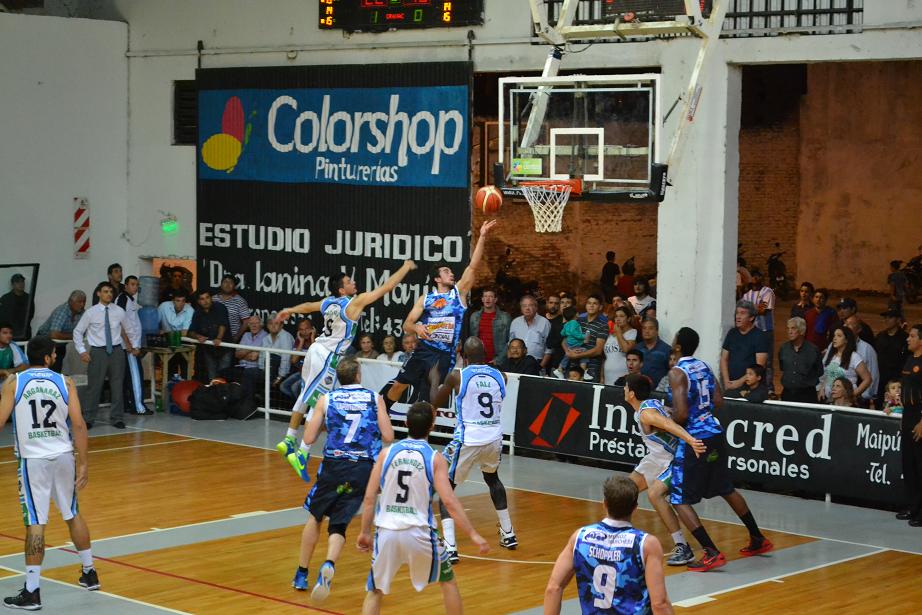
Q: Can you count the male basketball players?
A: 9